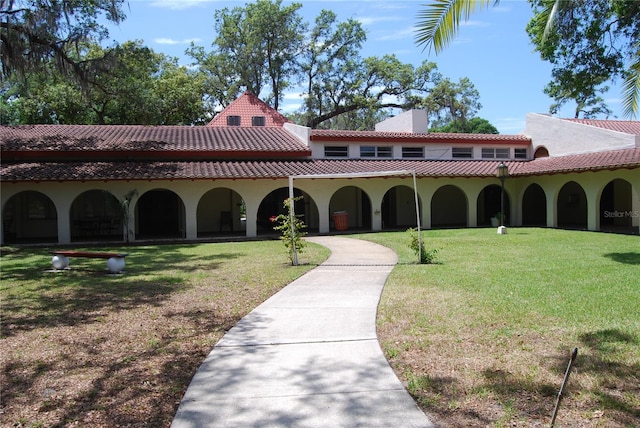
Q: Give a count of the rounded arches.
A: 12